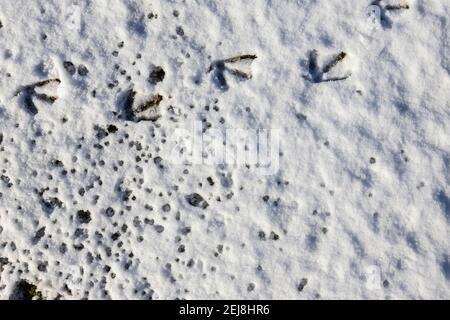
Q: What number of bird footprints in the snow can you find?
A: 5